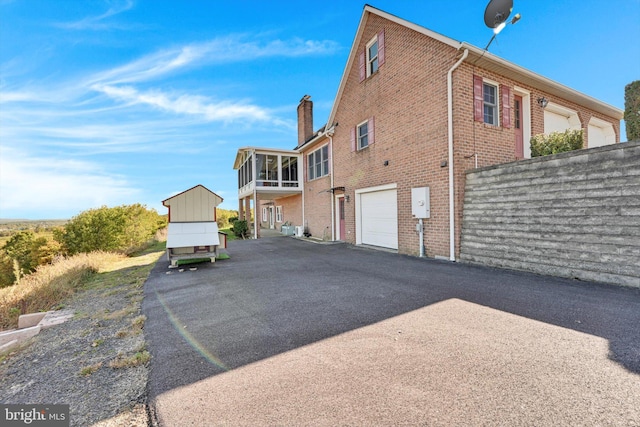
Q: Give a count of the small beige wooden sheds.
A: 1